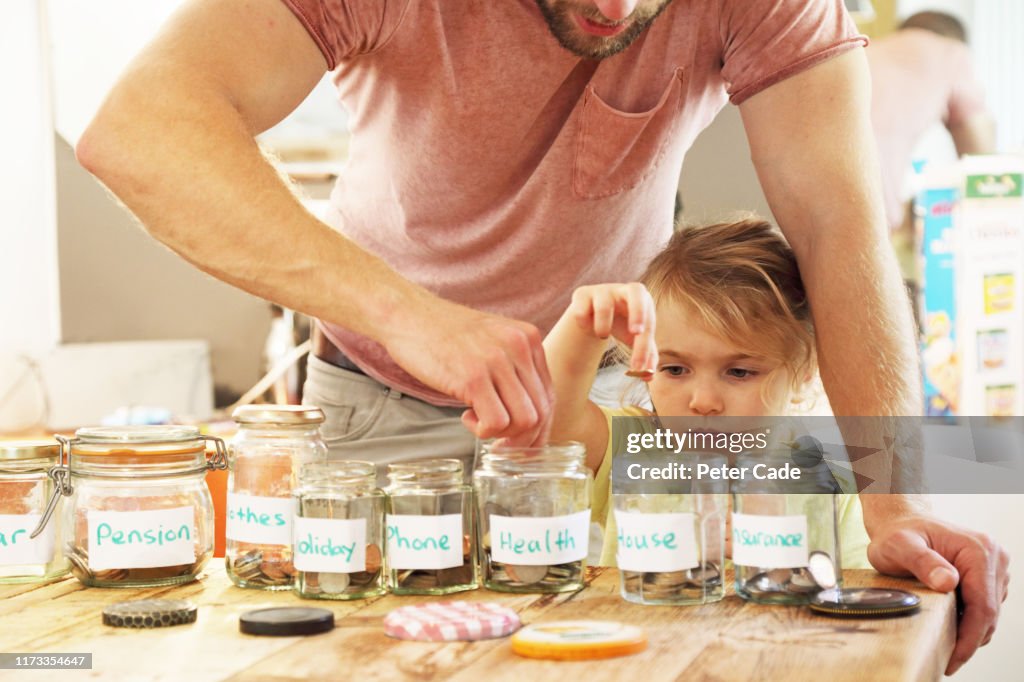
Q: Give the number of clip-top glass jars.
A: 1